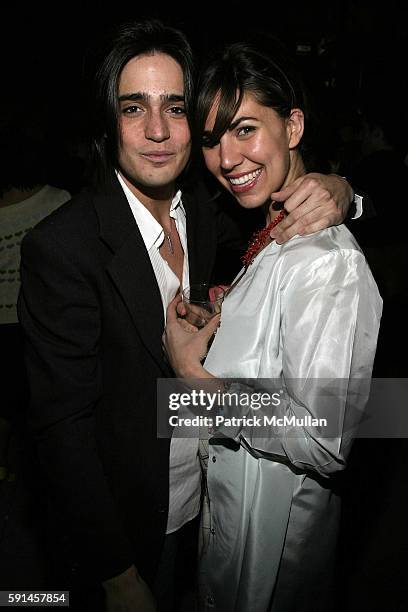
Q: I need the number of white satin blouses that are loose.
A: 1